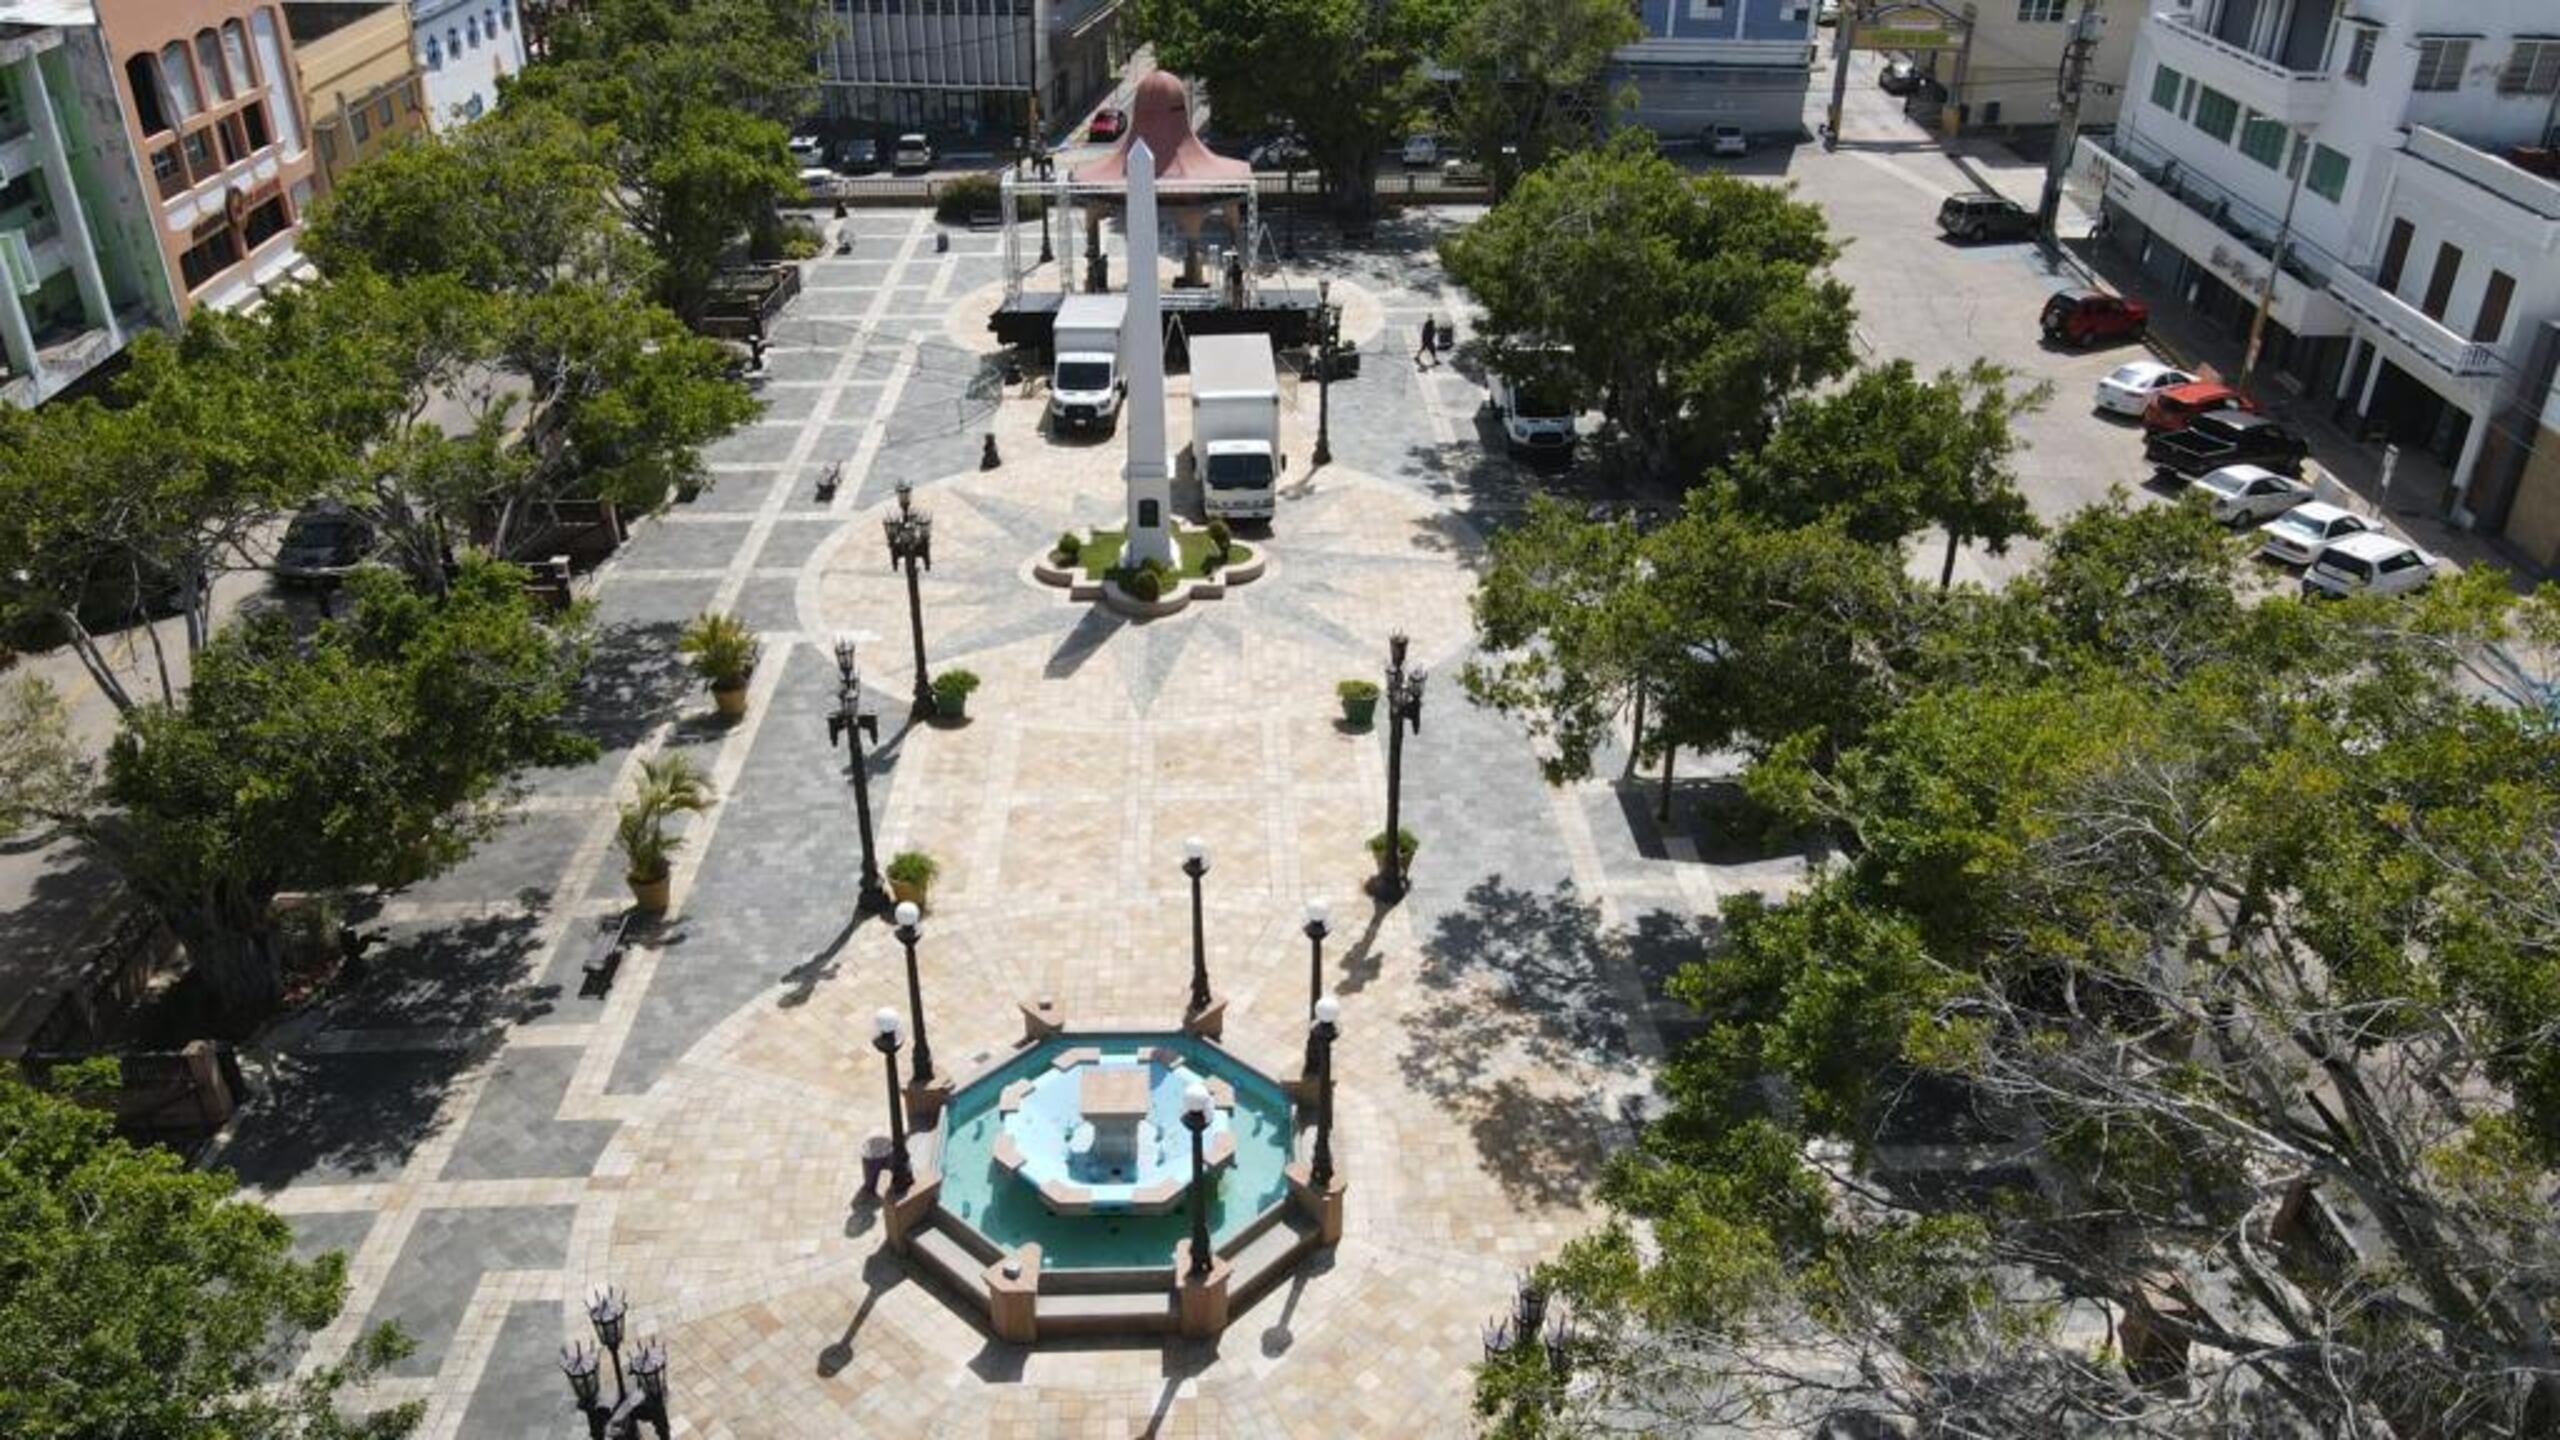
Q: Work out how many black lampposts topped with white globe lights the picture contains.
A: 6